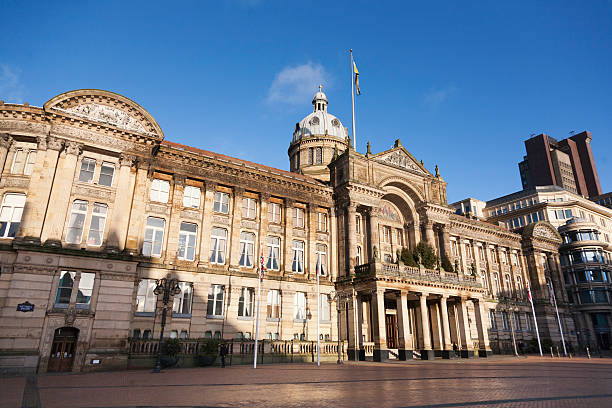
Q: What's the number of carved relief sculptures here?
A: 3